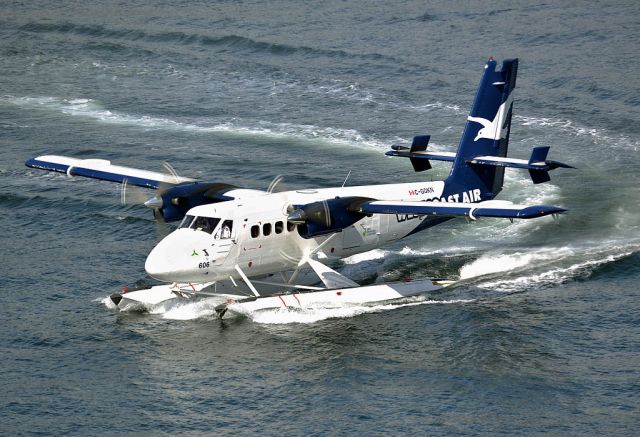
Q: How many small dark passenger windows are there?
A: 4